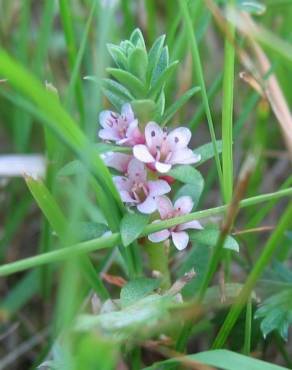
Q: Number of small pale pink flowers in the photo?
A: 4